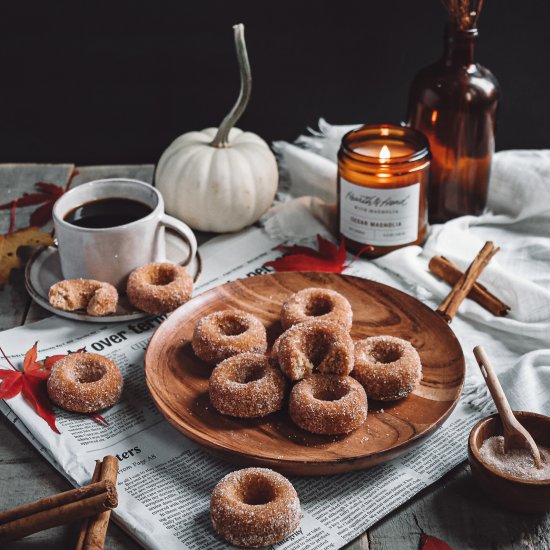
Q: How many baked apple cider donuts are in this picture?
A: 10